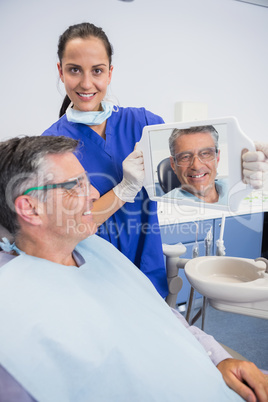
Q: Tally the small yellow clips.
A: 0